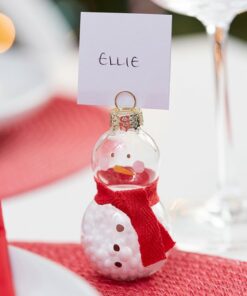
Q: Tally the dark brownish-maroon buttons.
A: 3